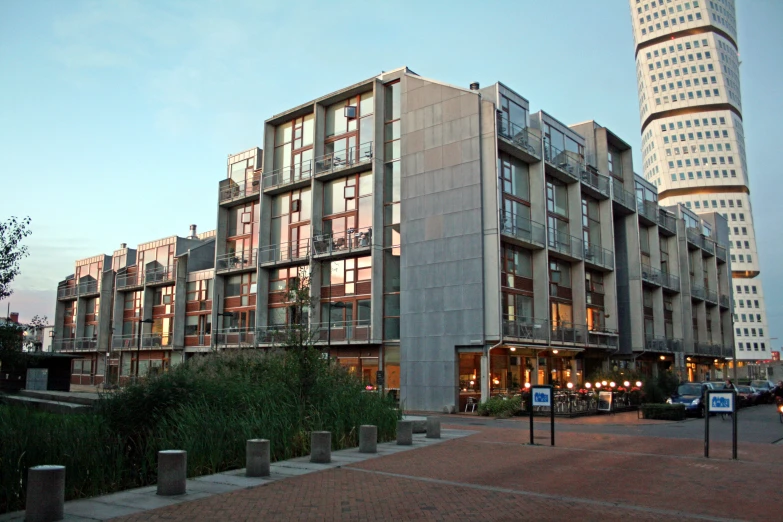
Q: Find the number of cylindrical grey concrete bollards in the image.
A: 7